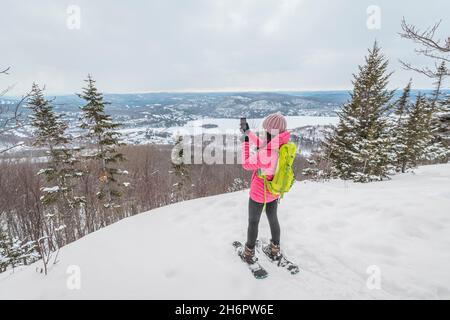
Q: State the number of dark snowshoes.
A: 2